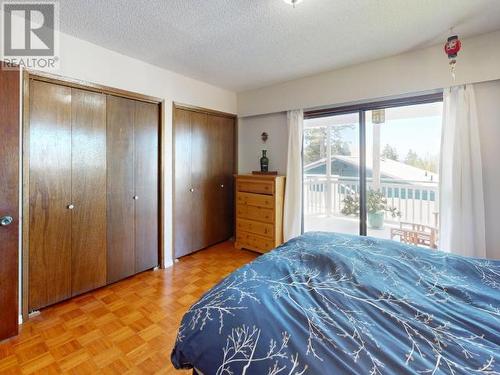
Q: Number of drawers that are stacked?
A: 5